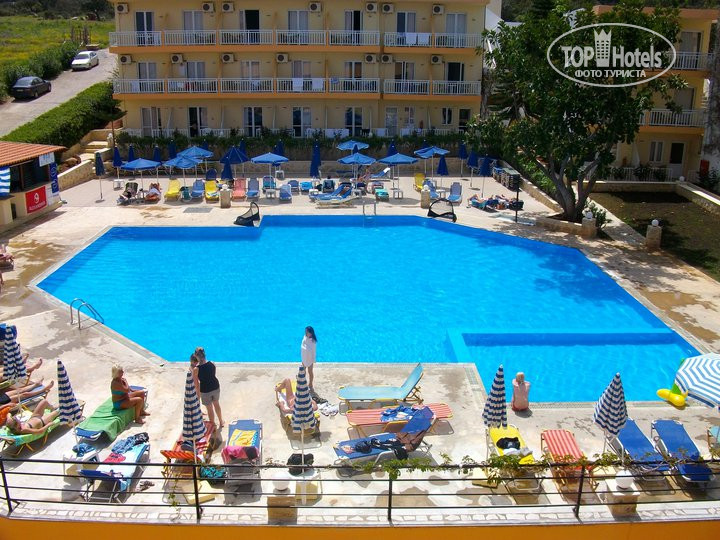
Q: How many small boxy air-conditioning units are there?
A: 14